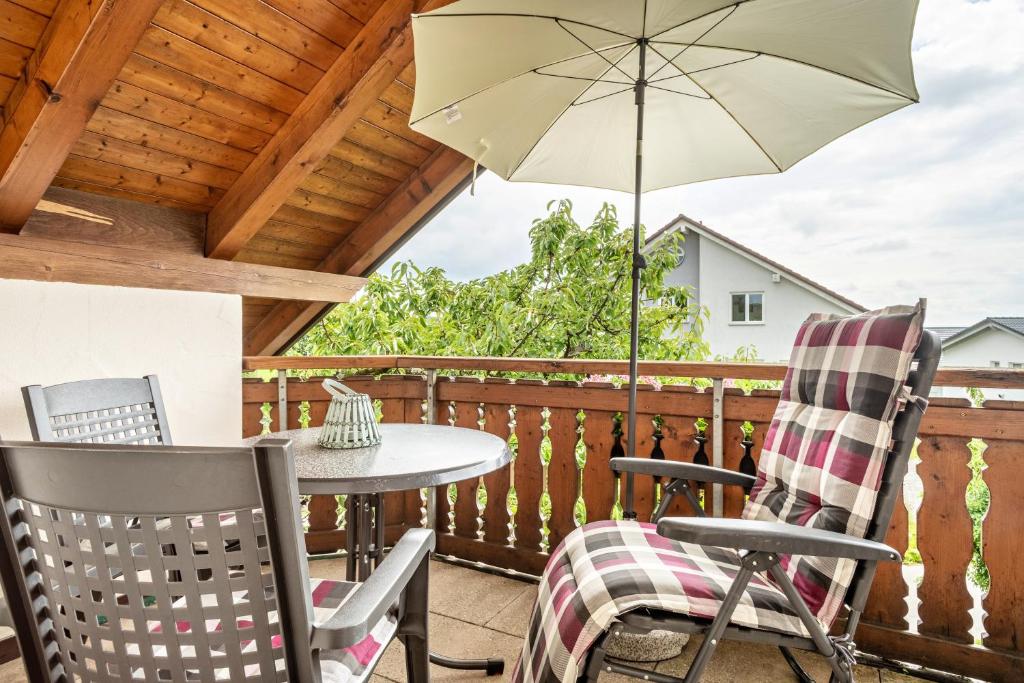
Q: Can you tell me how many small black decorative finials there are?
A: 4